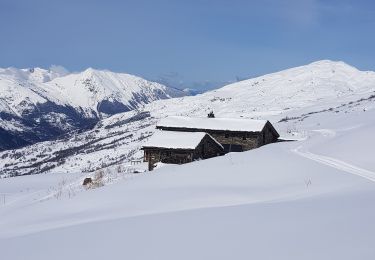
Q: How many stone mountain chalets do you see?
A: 2